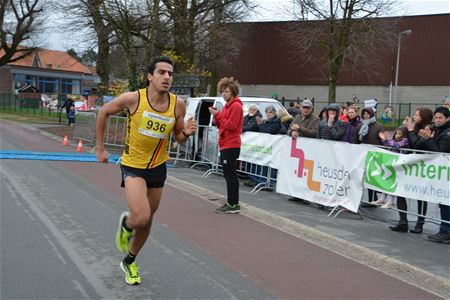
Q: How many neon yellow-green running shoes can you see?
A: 2